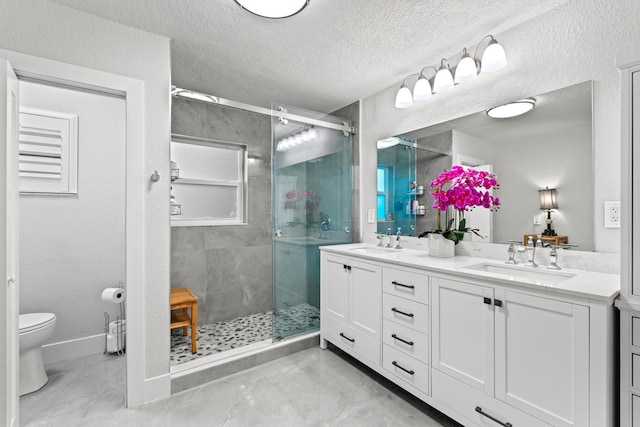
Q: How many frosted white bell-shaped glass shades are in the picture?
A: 5